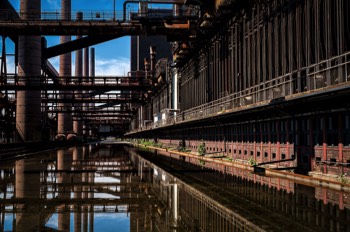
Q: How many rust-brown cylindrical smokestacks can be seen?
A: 5